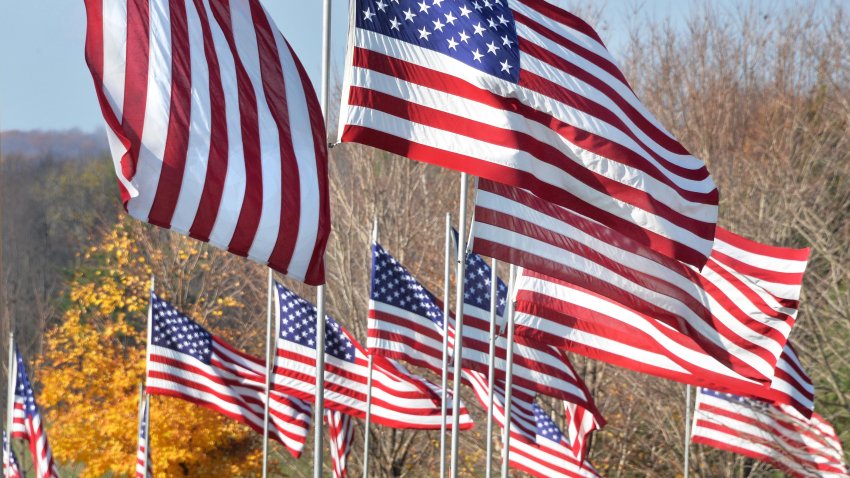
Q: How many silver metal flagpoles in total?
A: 11